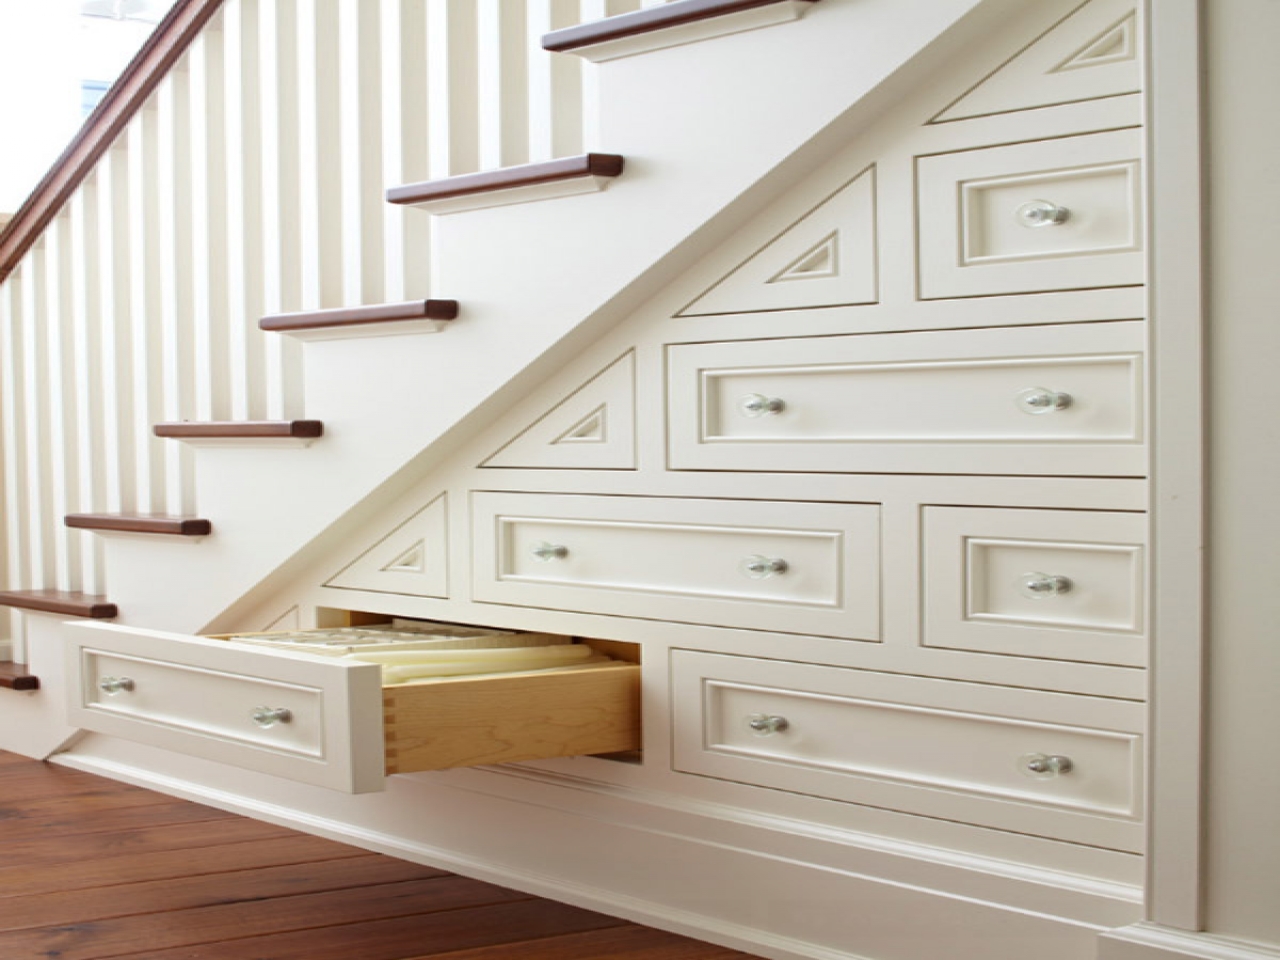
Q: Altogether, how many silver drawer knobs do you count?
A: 10